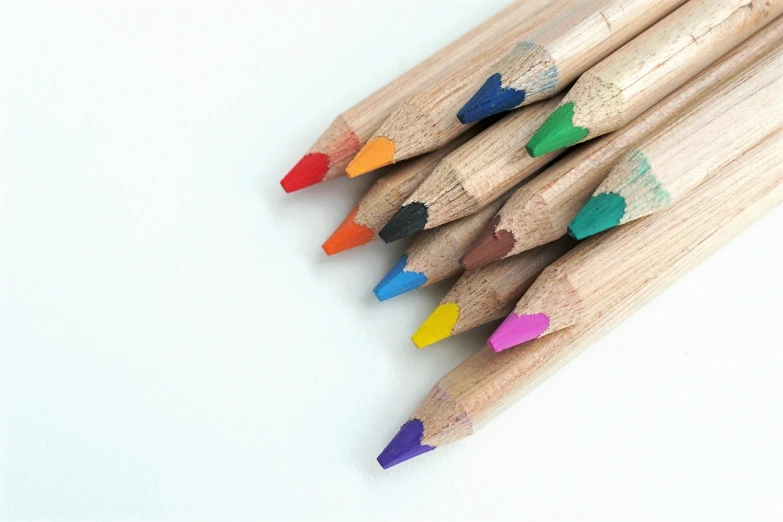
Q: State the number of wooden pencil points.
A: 12